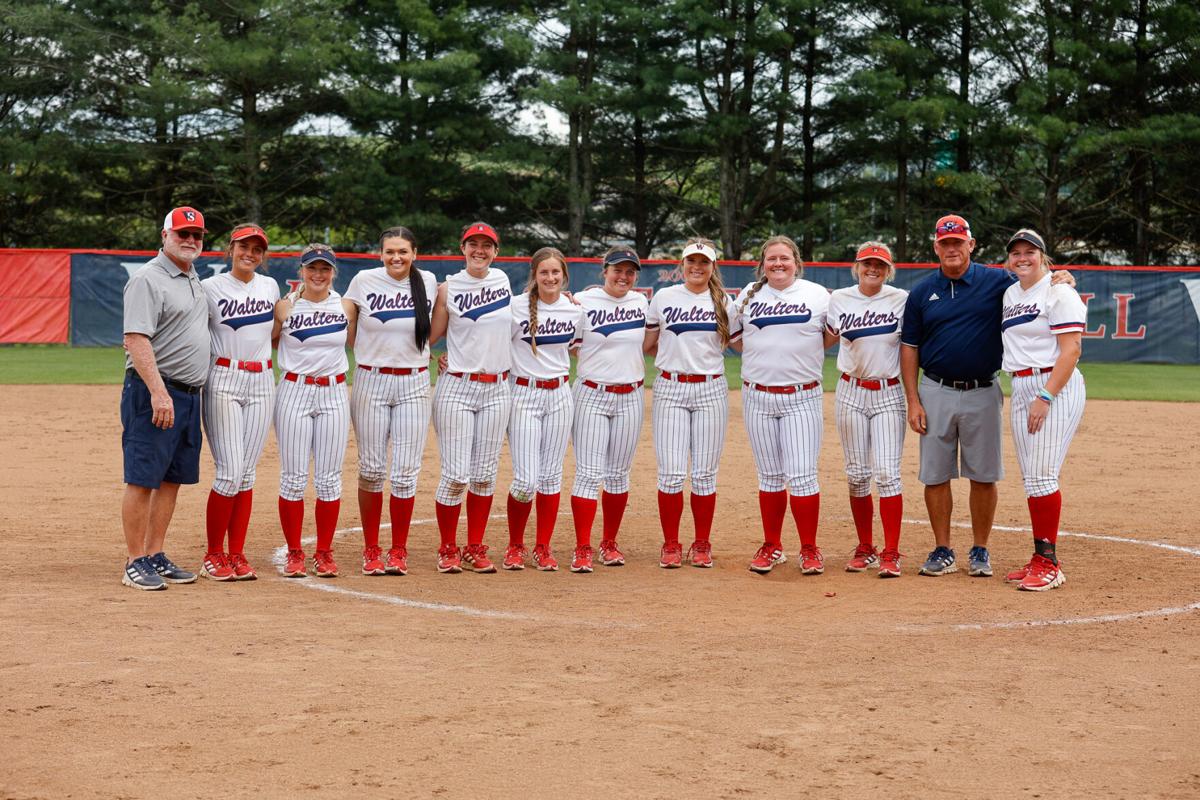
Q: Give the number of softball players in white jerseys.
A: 10